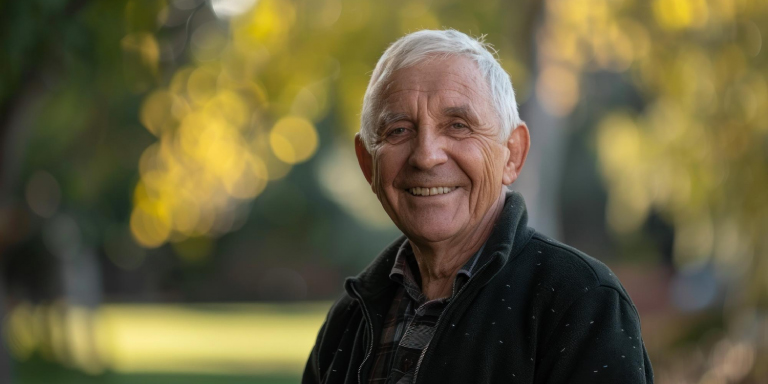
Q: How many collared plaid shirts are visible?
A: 1